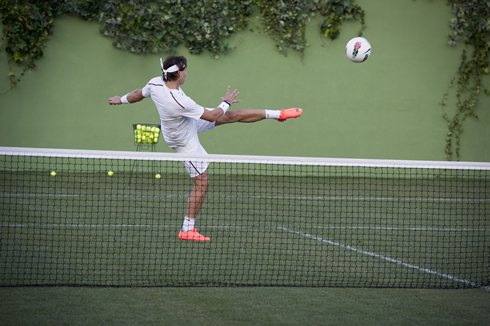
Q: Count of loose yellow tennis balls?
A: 3